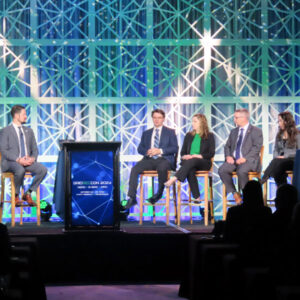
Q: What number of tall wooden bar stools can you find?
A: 5